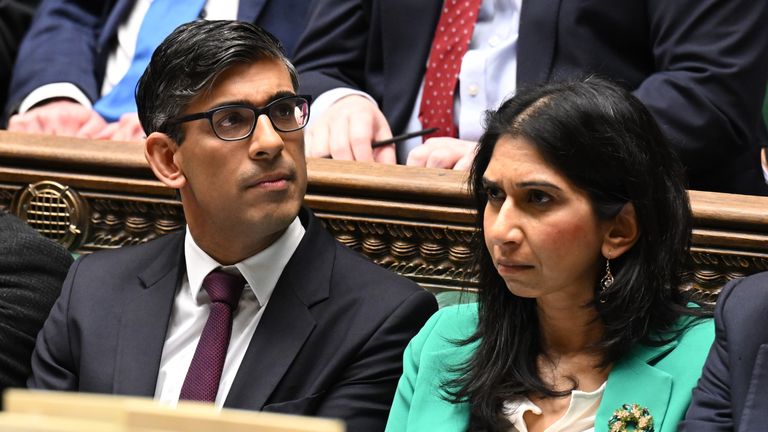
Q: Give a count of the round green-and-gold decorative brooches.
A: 1